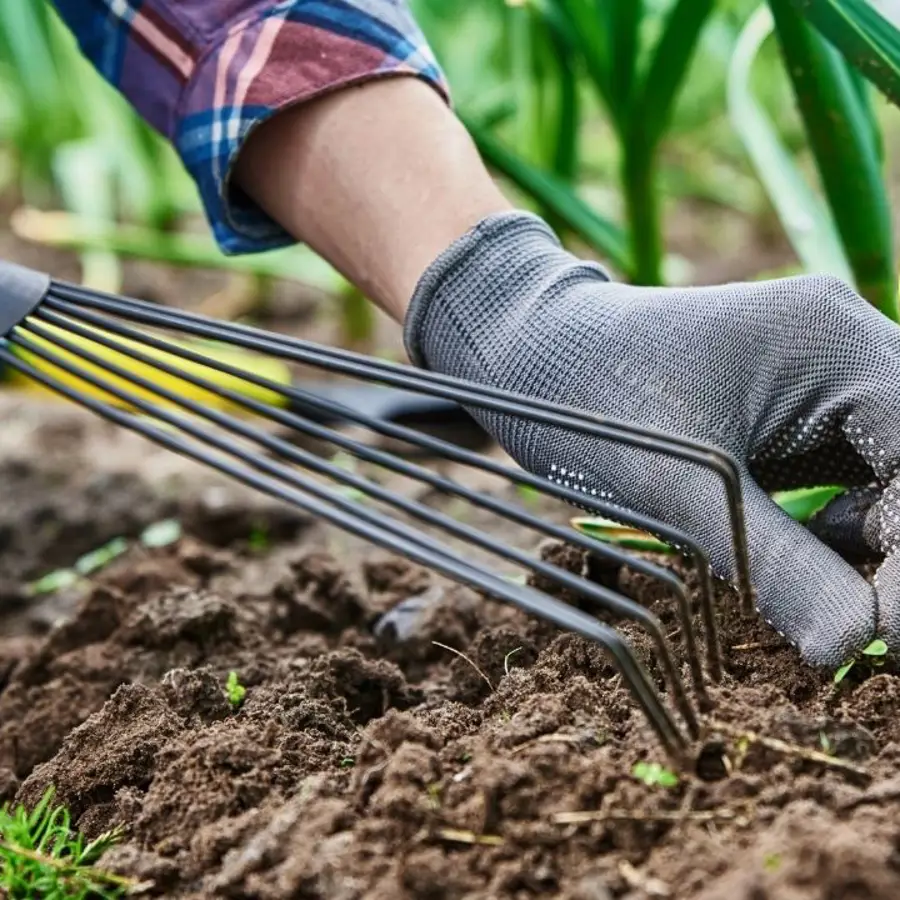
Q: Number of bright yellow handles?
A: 1